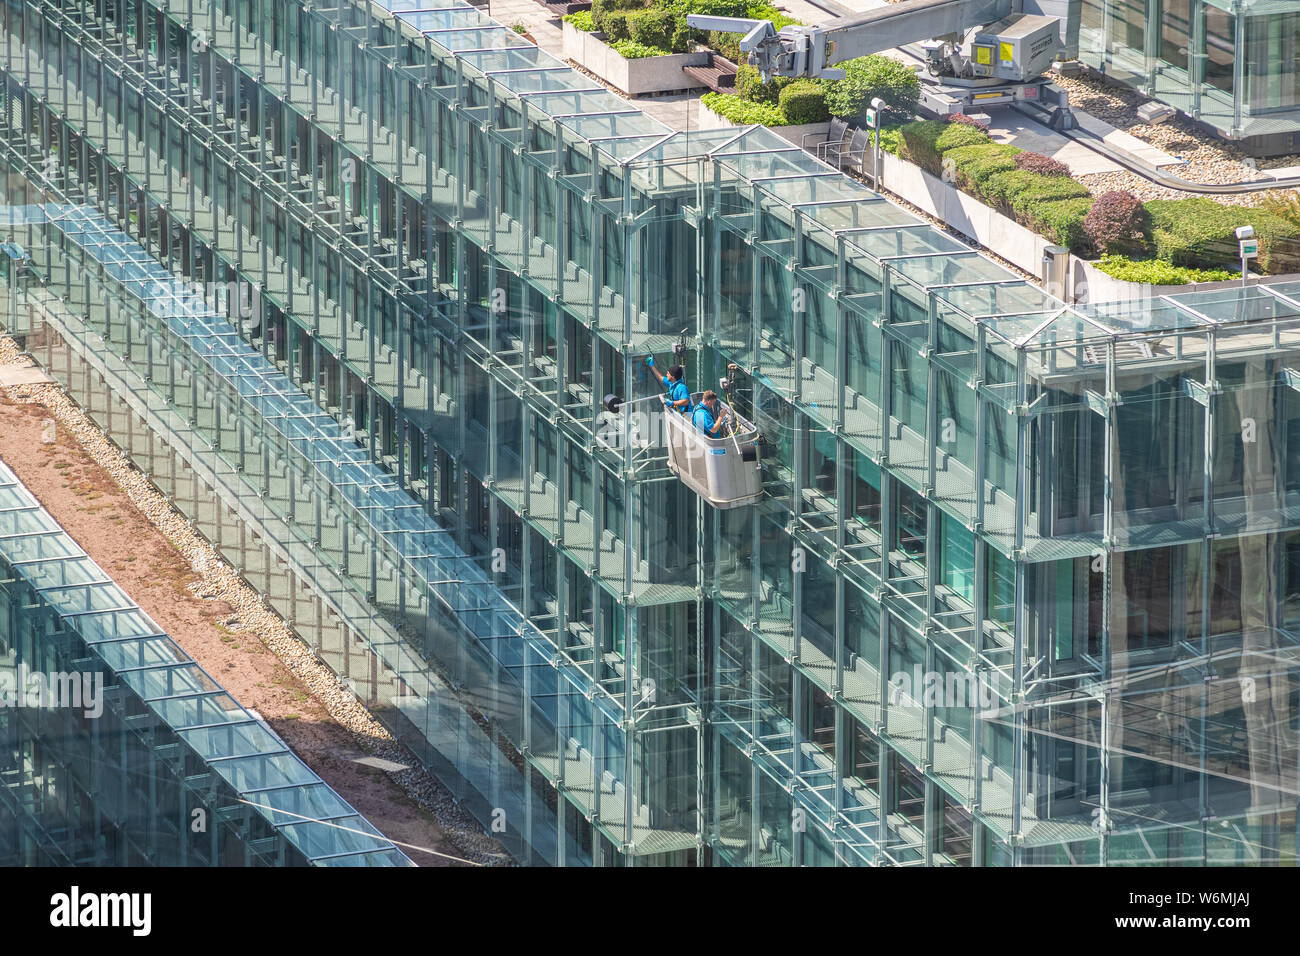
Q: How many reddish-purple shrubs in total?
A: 3